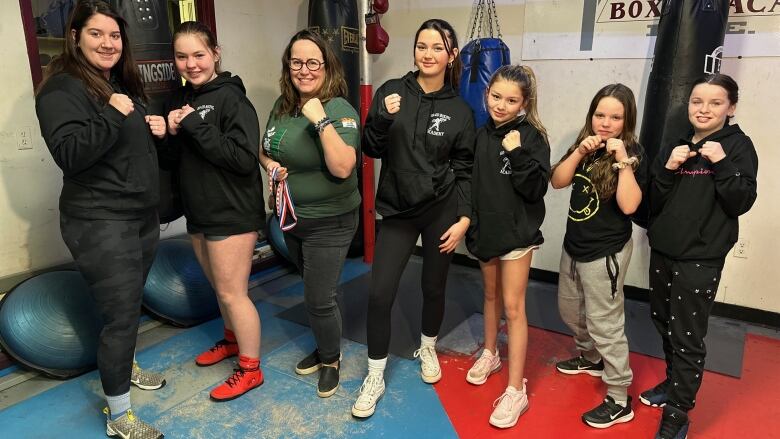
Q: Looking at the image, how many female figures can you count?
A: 7